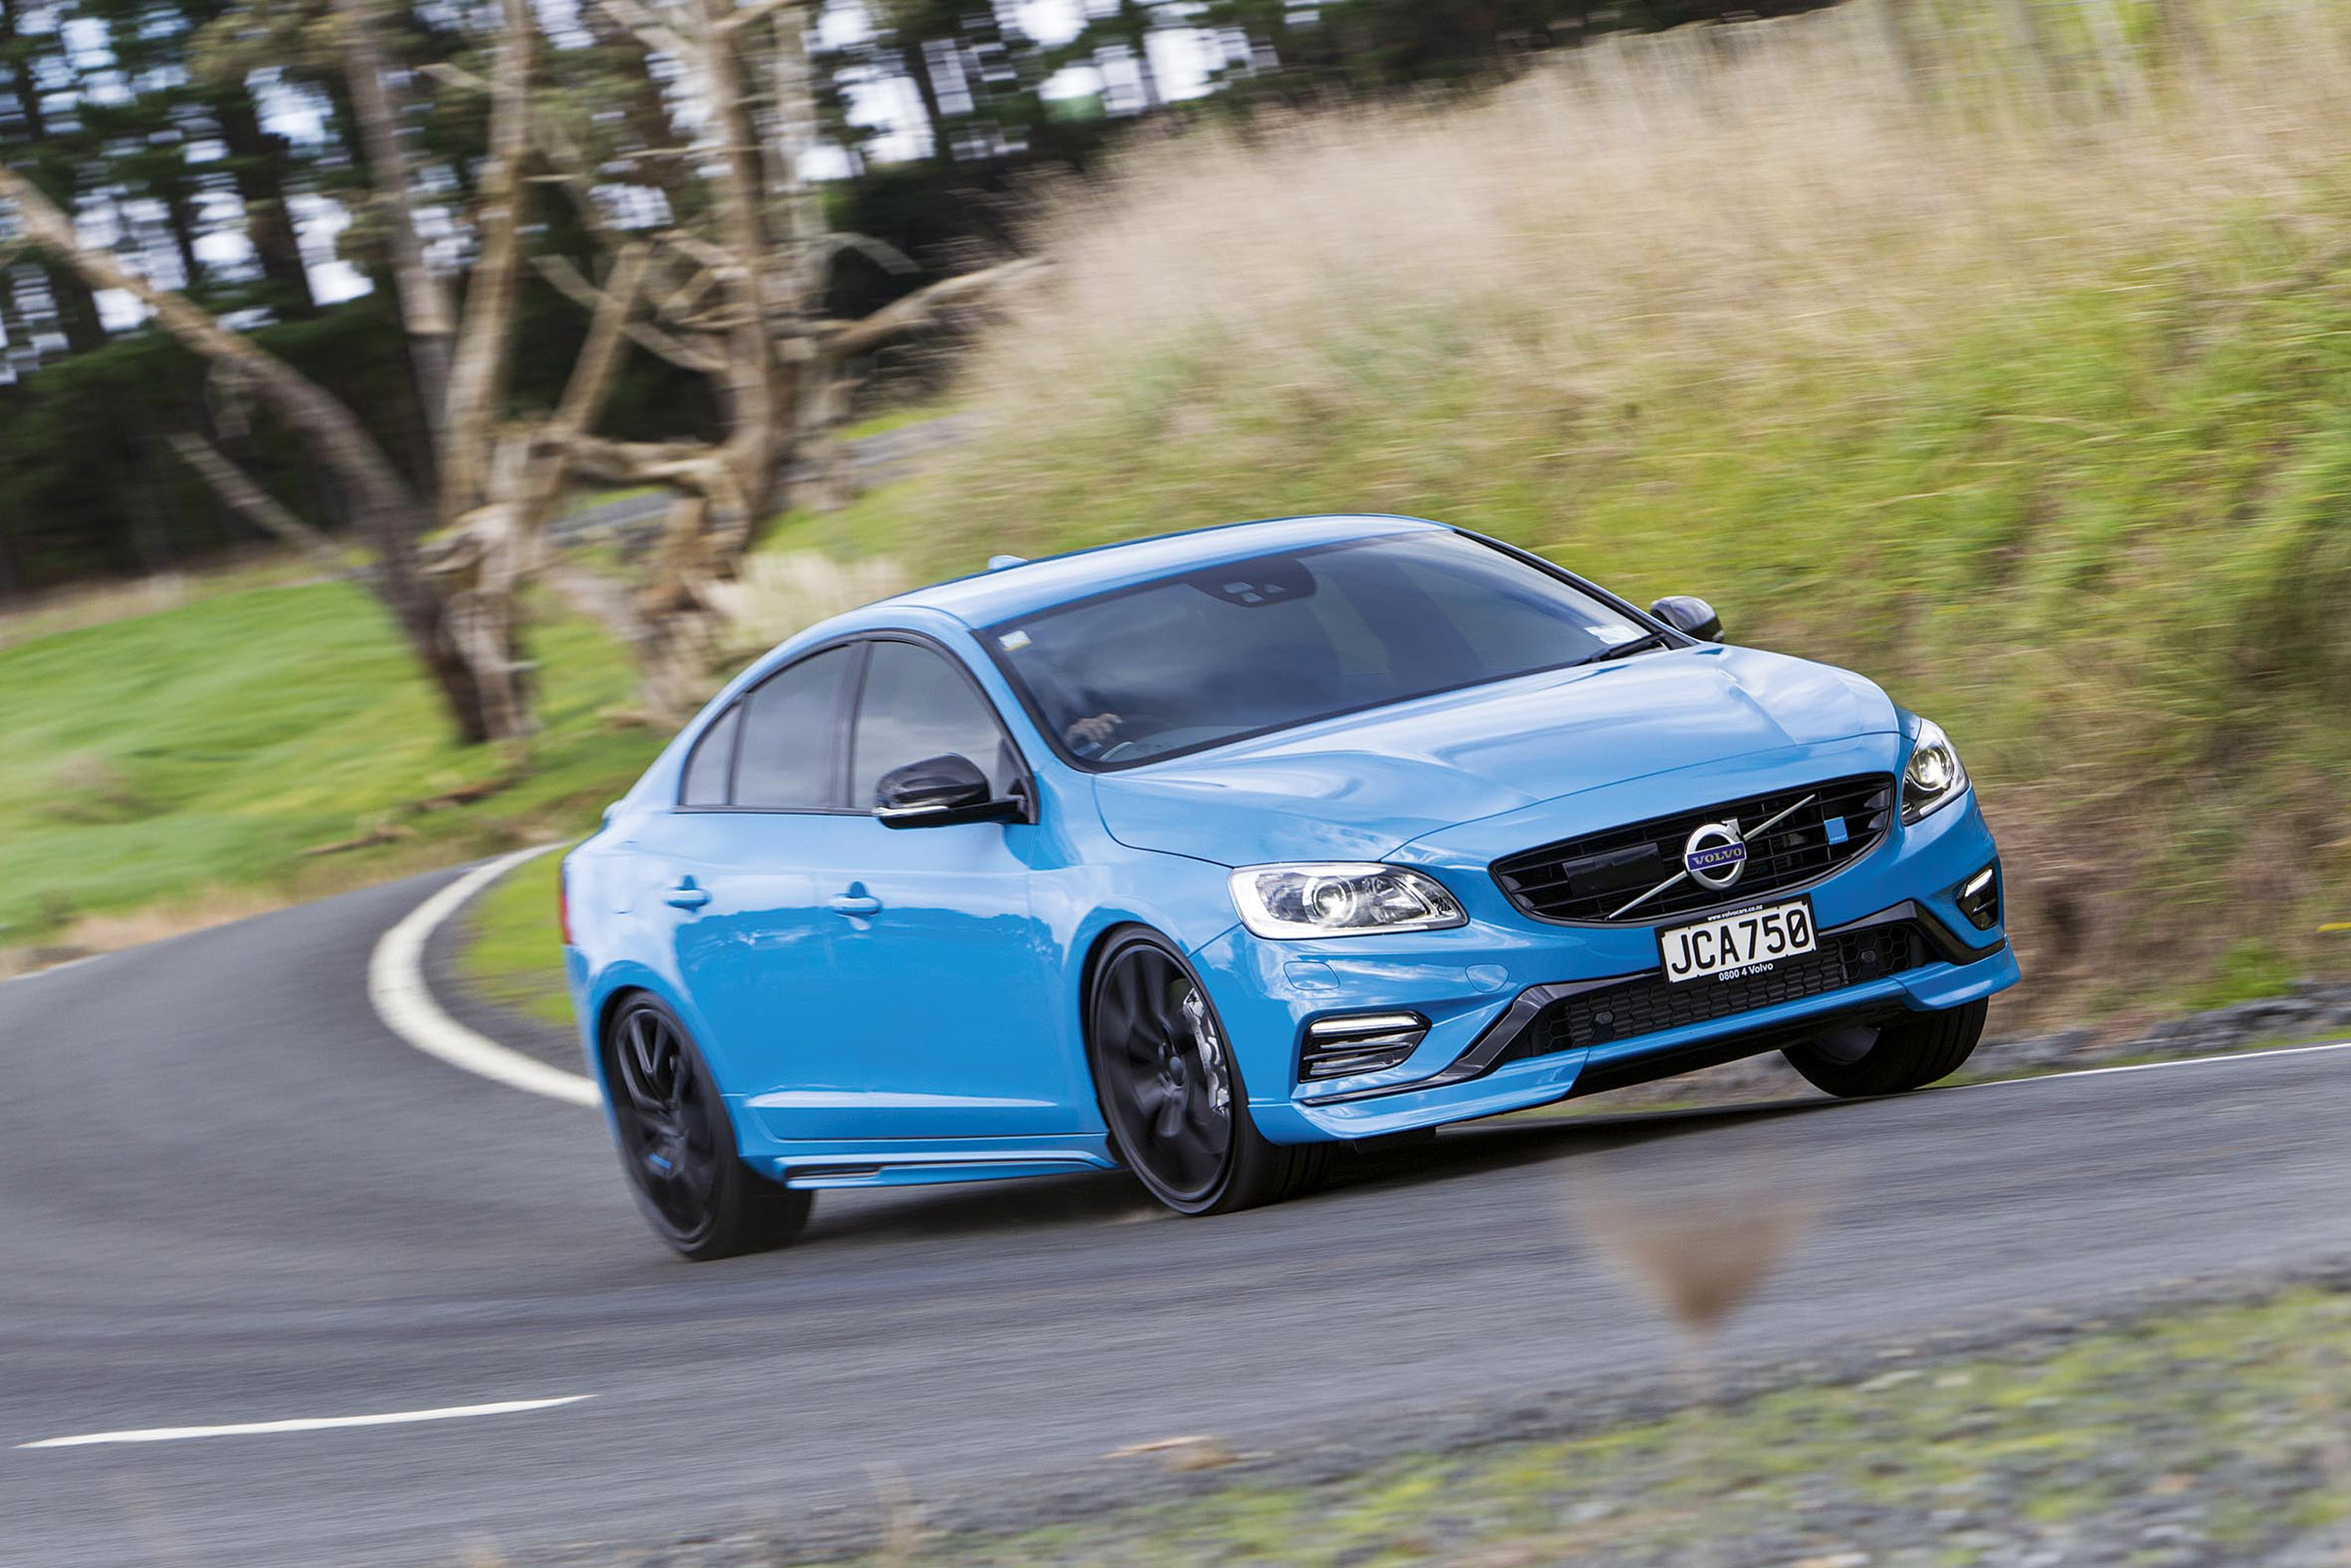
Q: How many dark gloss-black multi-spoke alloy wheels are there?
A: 2